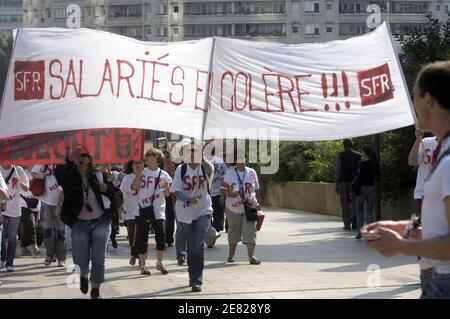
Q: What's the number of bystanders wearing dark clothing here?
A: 2